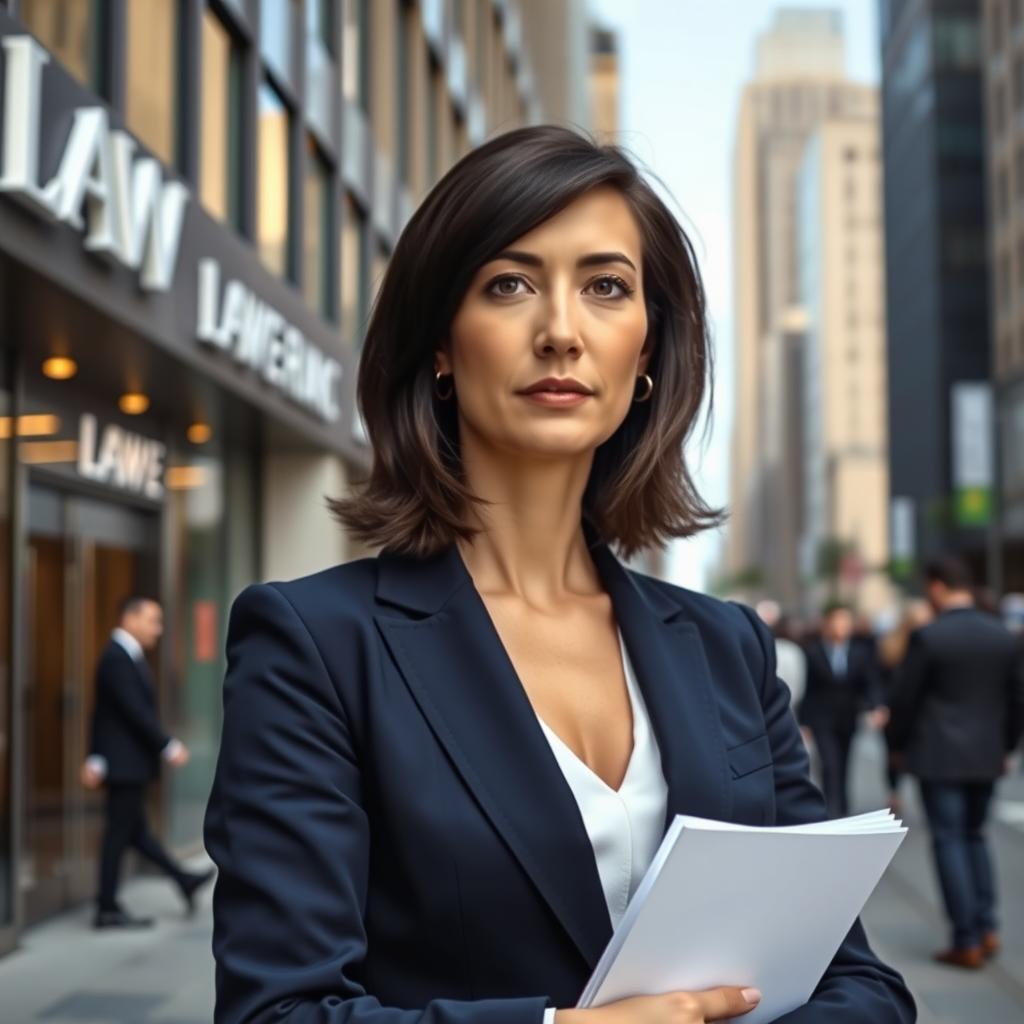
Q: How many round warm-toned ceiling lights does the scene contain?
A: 3